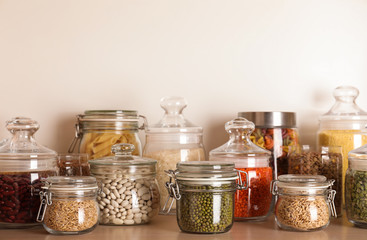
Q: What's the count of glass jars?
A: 13